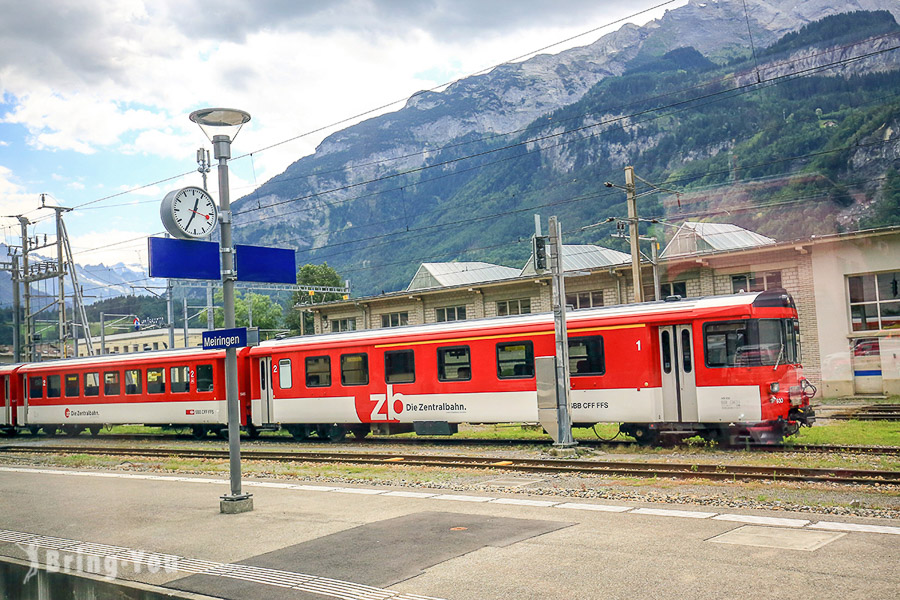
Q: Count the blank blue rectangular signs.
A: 2